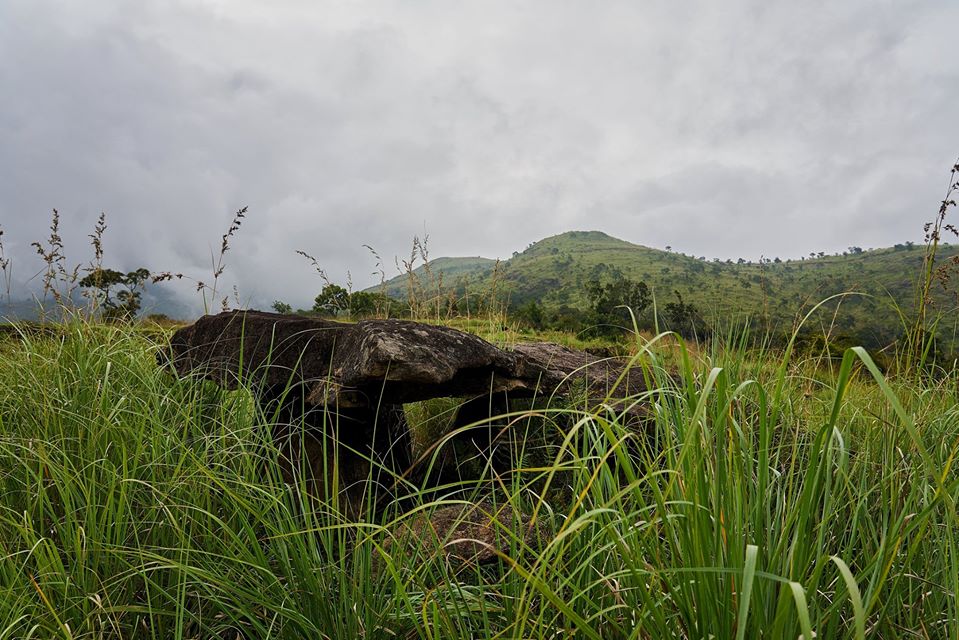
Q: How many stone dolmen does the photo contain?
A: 1